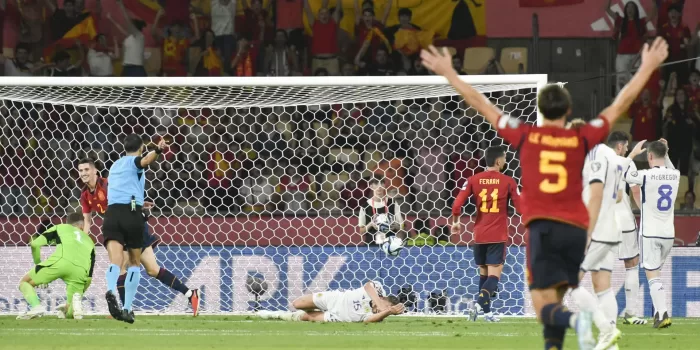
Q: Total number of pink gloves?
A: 0